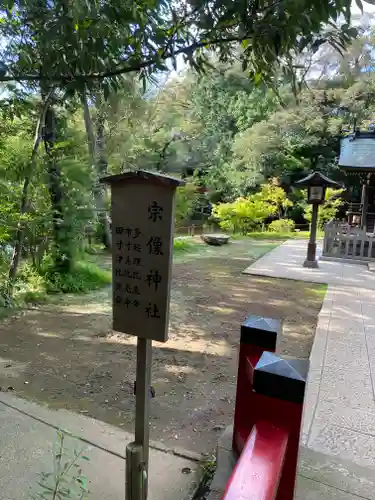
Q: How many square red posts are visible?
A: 2